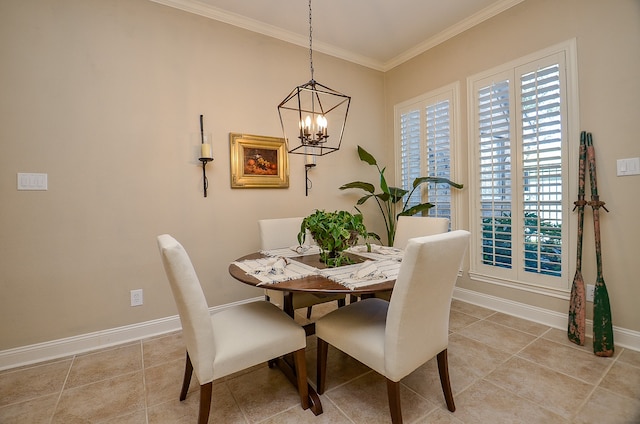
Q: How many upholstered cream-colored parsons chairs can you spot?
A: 4